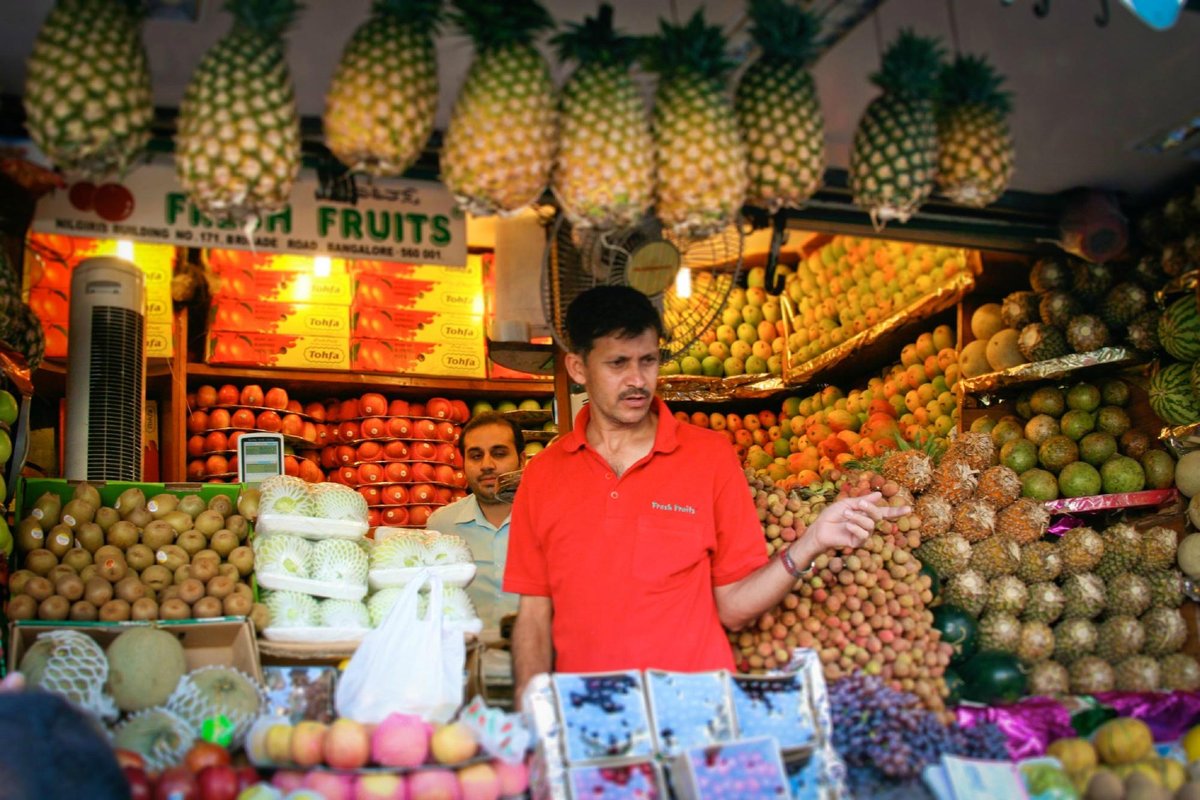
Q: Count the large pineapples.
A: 9